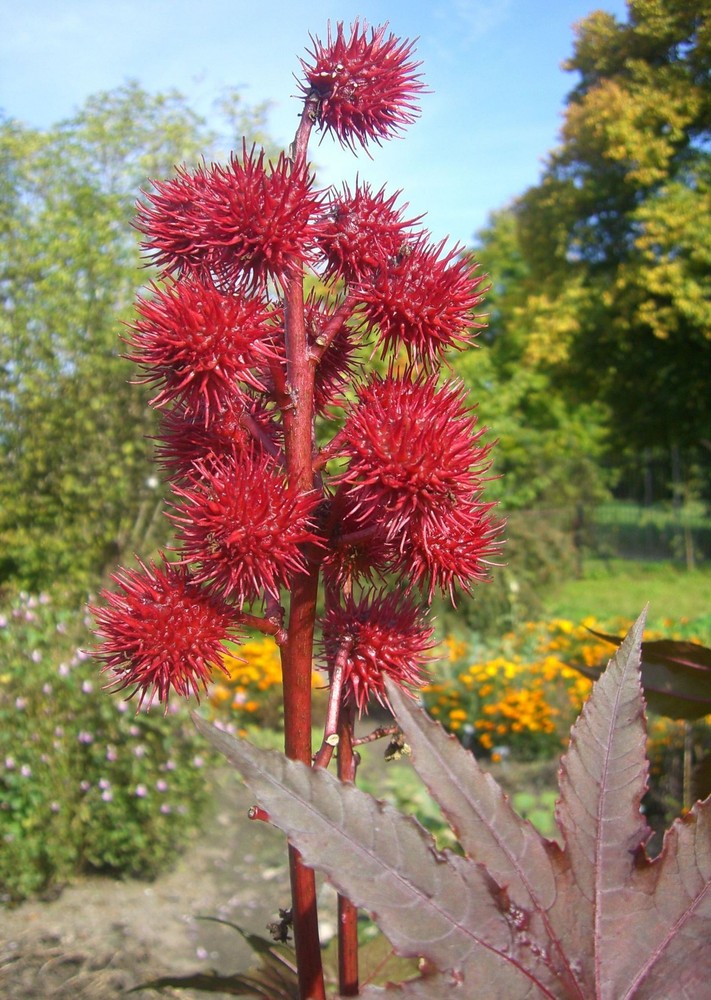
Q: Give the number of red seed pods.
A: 14